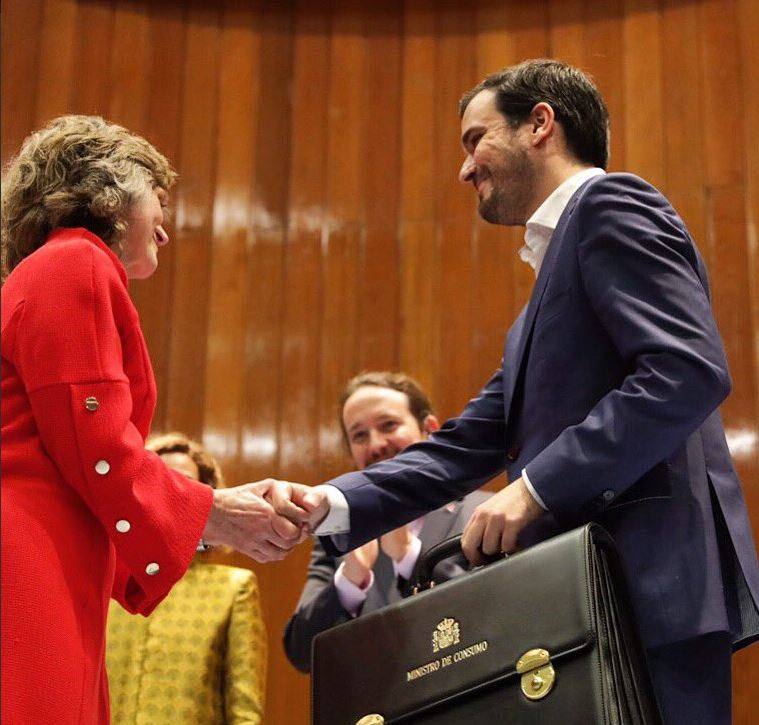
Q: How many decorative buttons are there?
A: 4